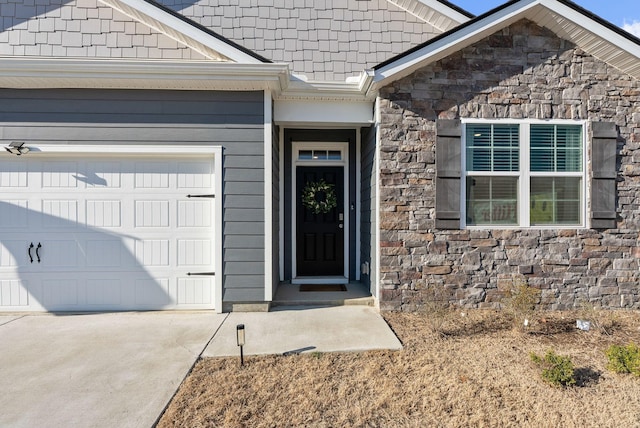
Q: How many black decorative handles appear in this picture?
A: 2